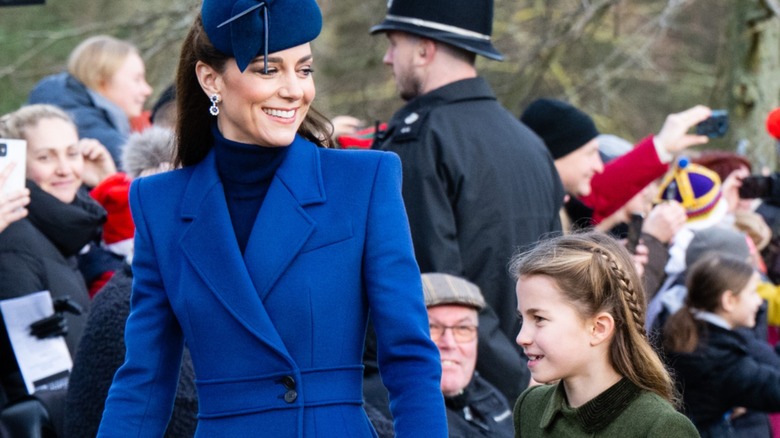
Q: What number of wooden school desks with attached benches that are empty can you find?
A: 0